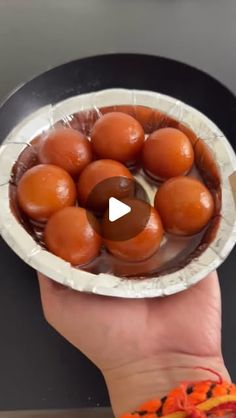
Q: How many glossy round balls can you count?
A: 8